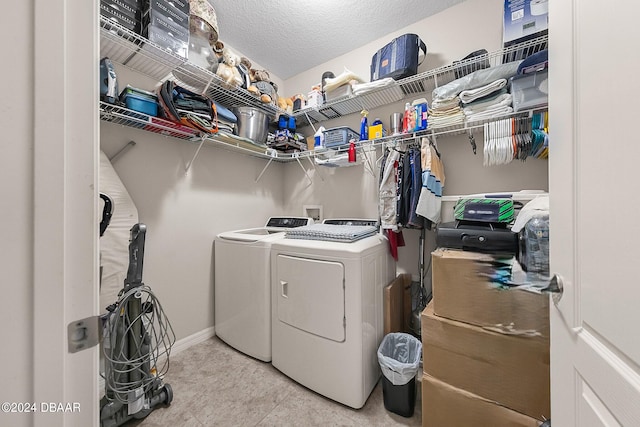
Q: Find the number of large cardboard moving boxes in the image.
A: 3